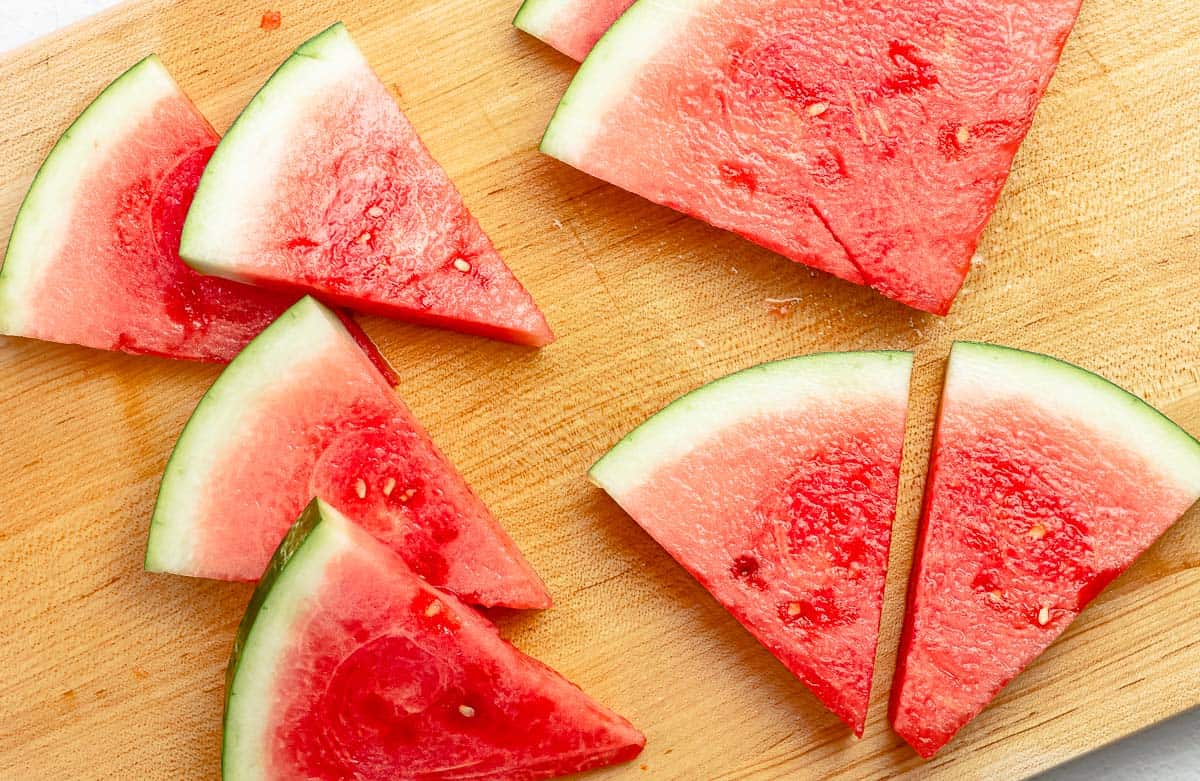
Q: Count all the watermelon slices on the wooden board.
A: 8